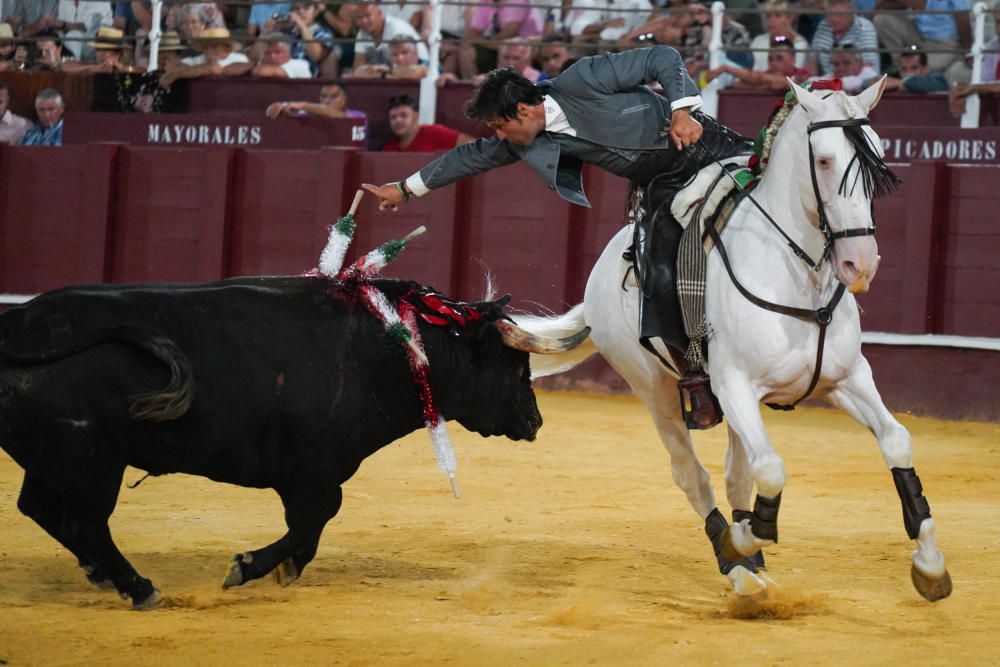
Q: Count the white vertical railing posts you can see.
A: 4